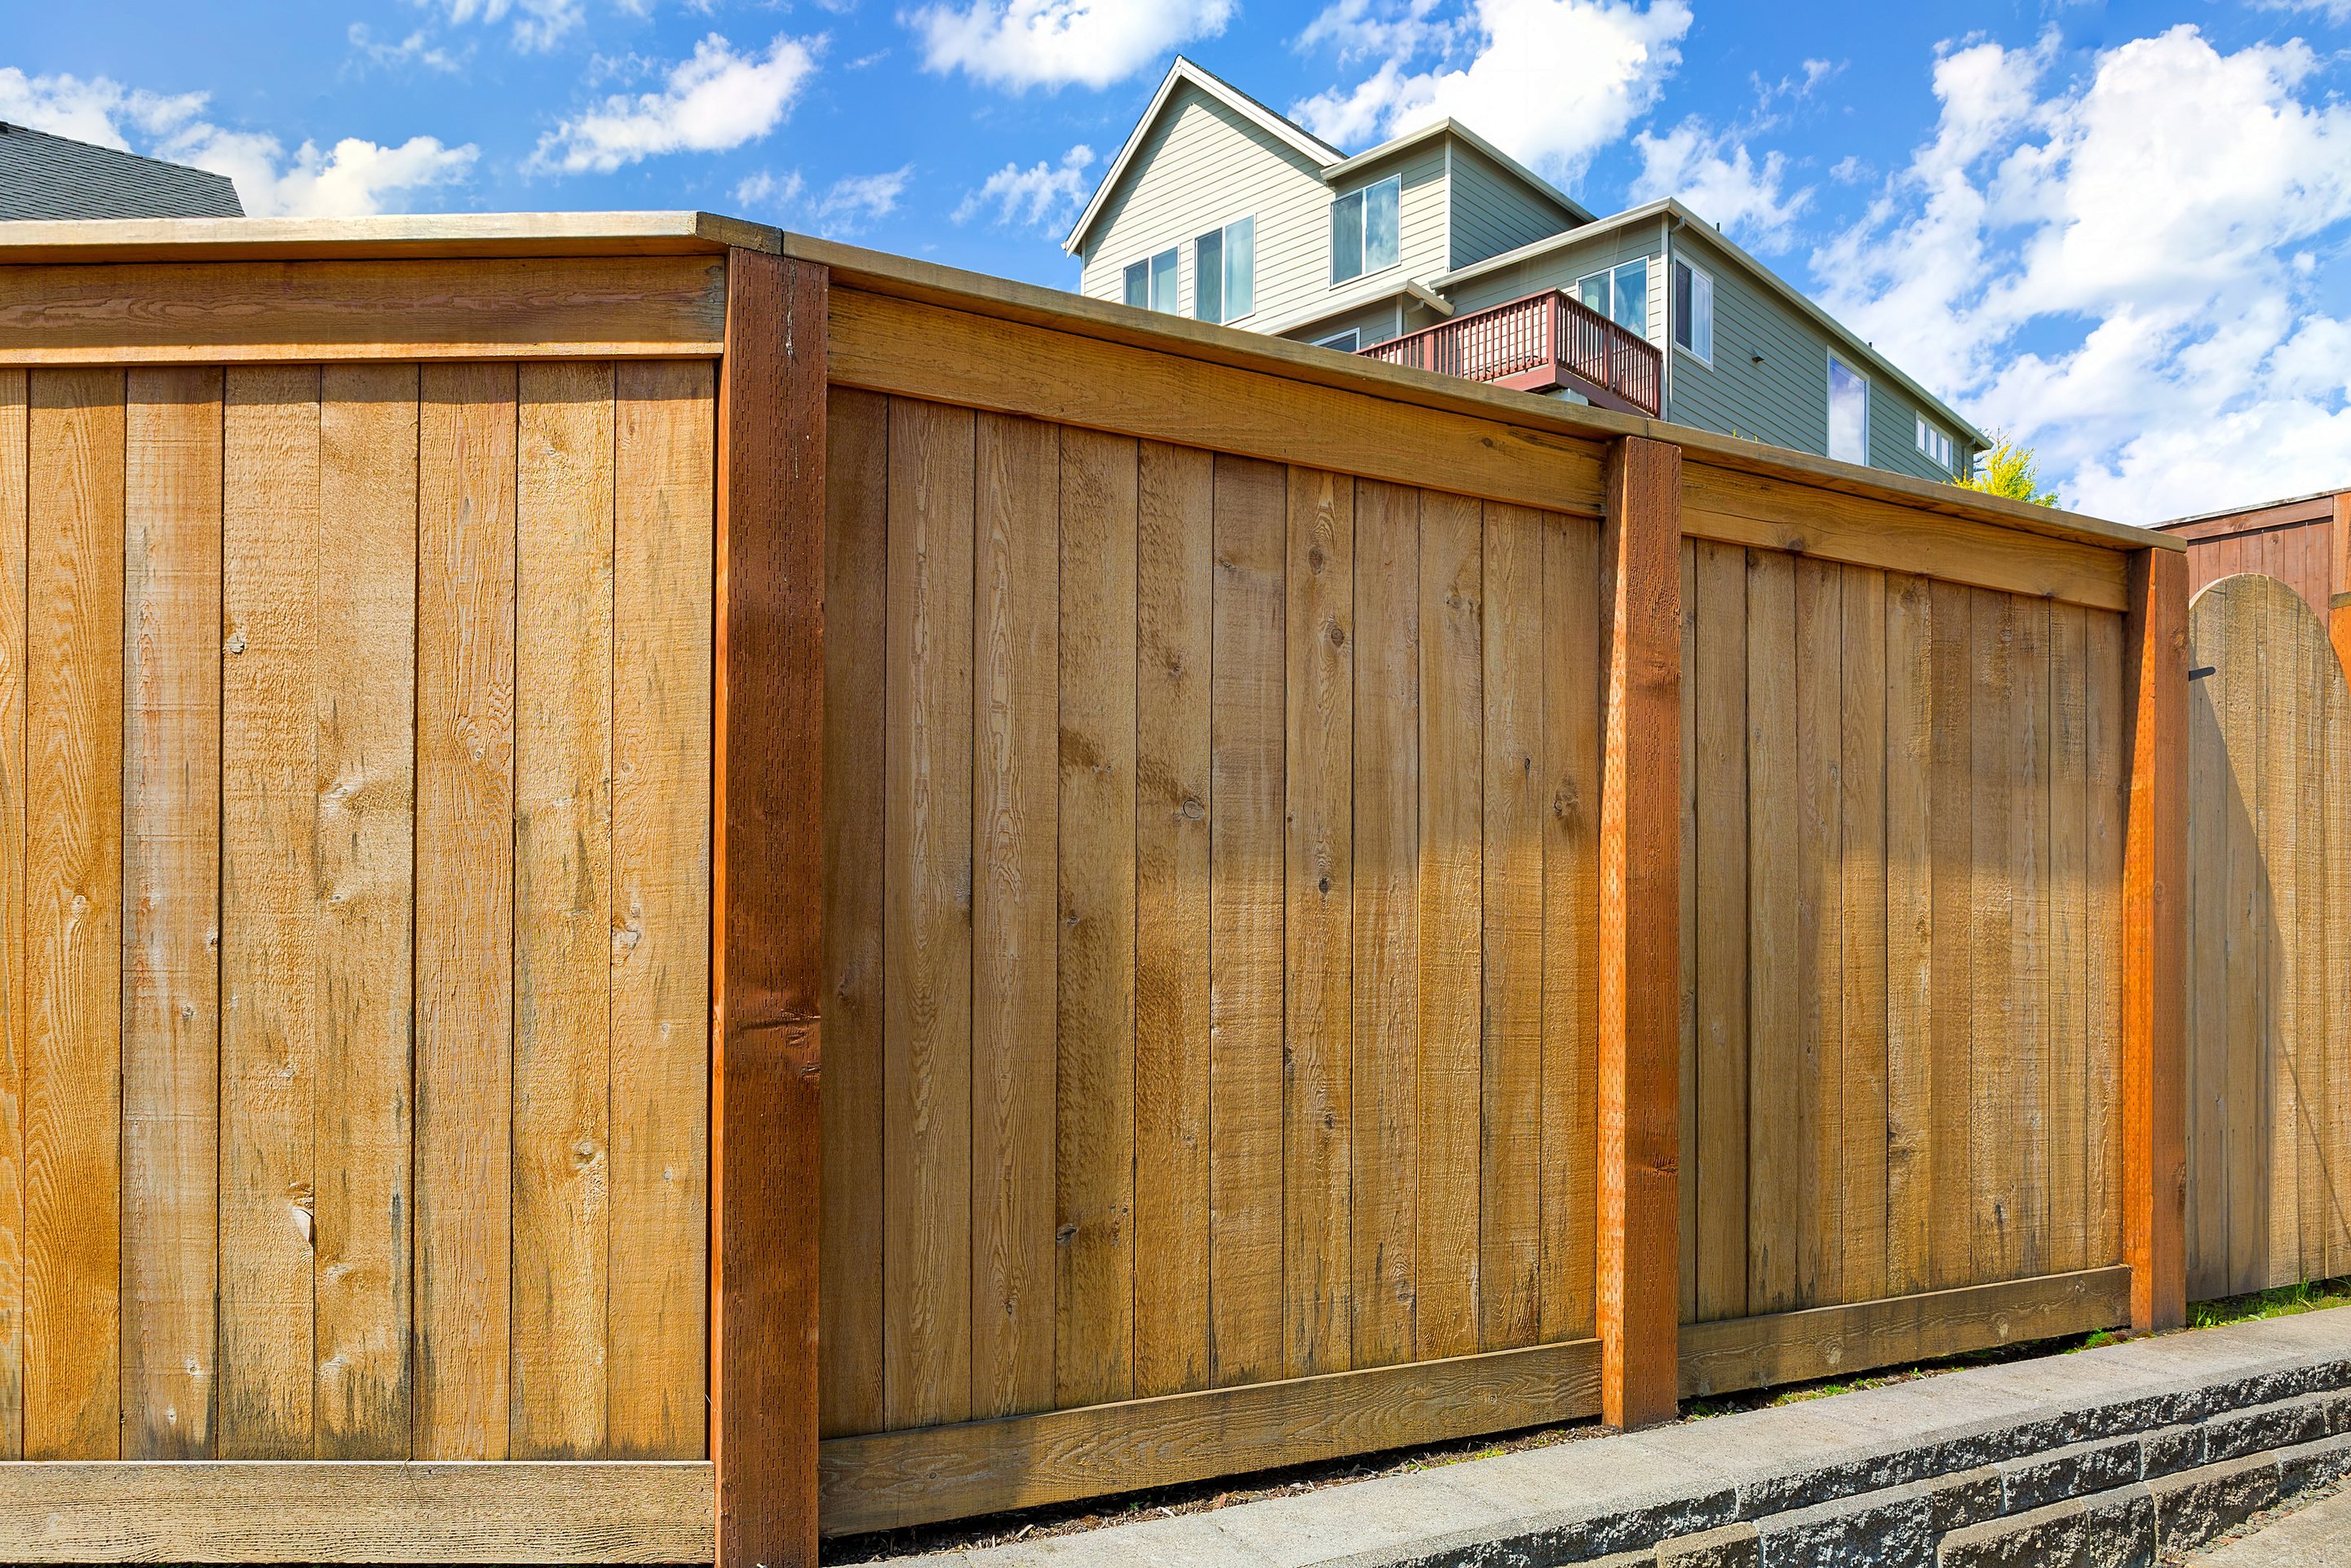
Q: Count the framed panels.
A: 3